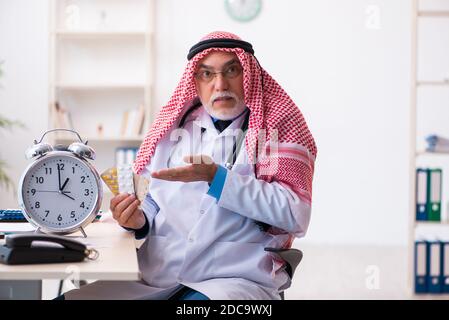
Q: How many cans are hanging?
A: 0